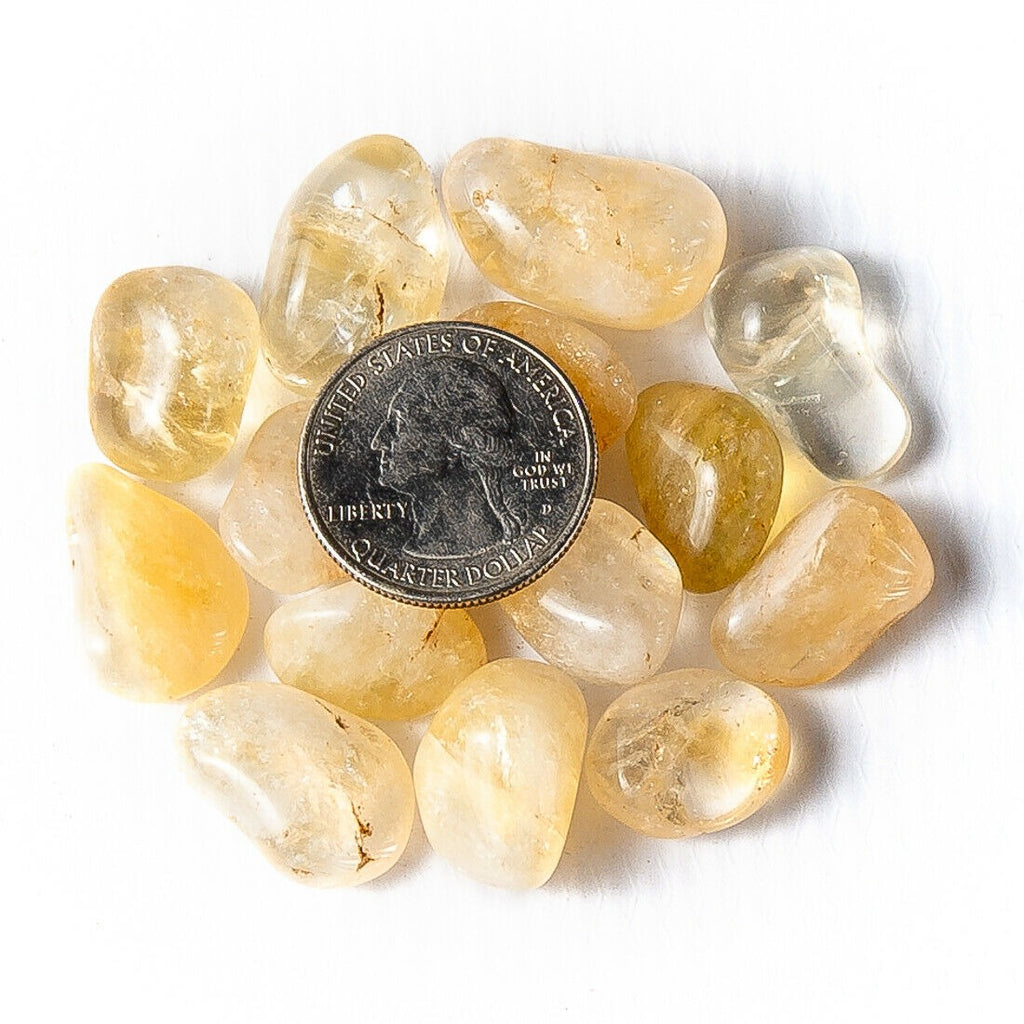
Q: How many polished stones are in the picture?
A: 14